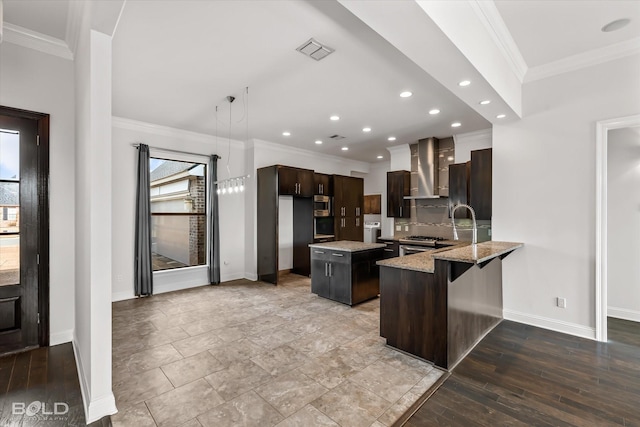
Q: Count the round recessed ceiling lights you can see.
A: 13